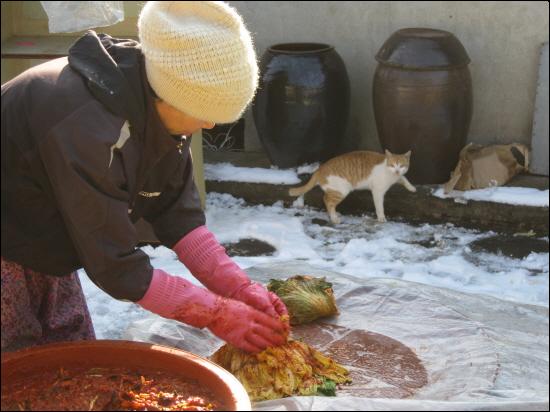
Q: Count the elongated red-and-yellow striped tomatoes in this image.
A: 0